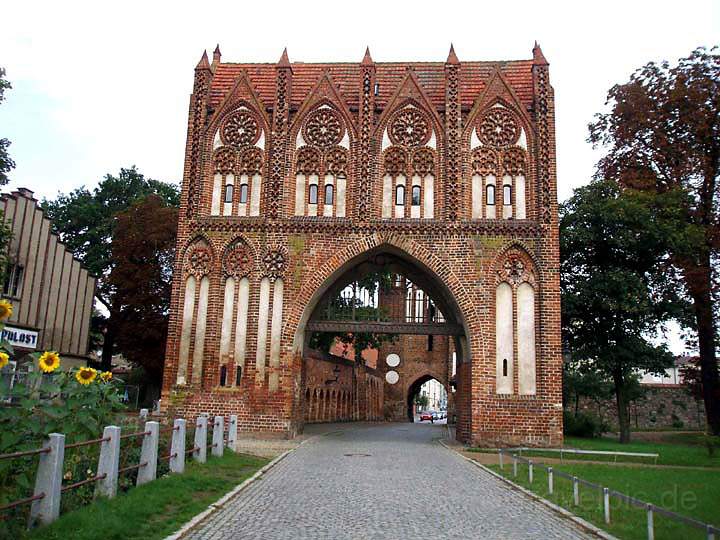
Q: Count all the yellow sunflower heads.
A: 5